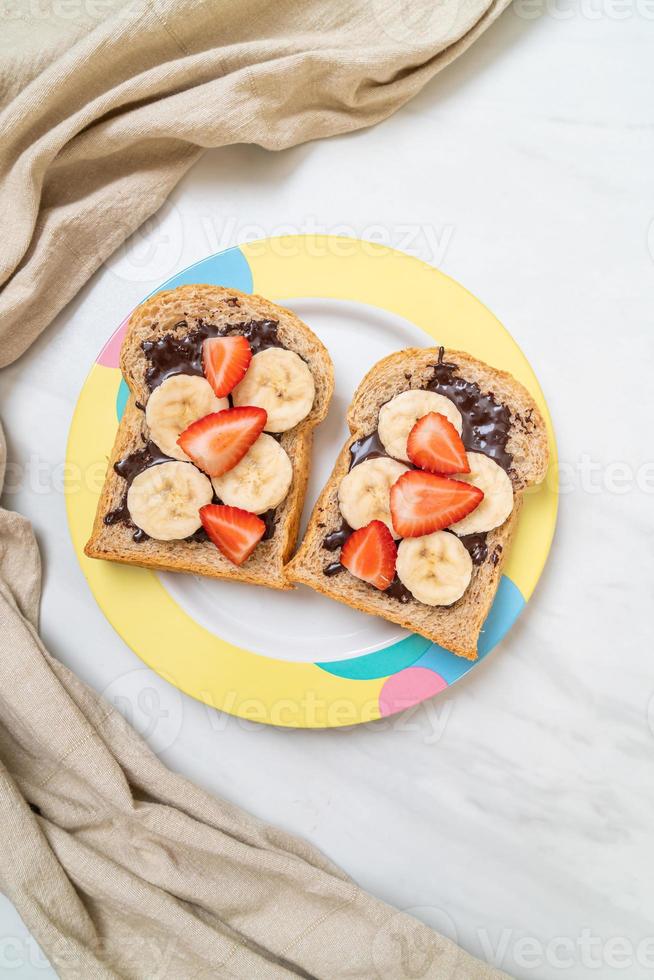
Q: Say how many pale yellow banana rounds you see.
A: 8